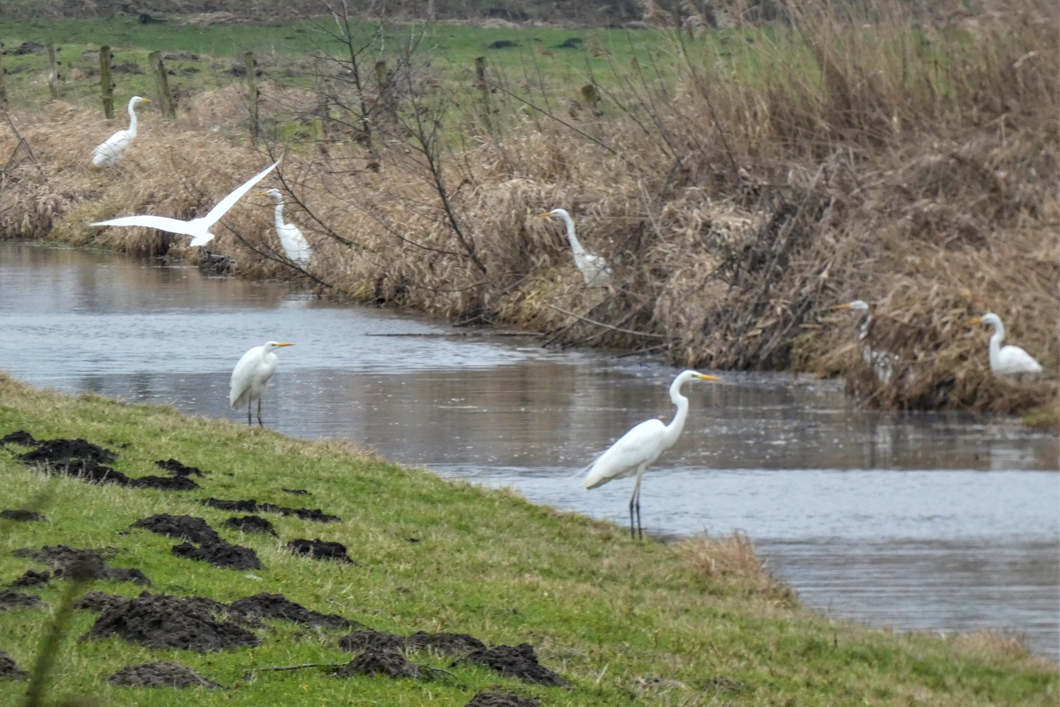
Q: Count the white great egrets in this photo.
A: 8